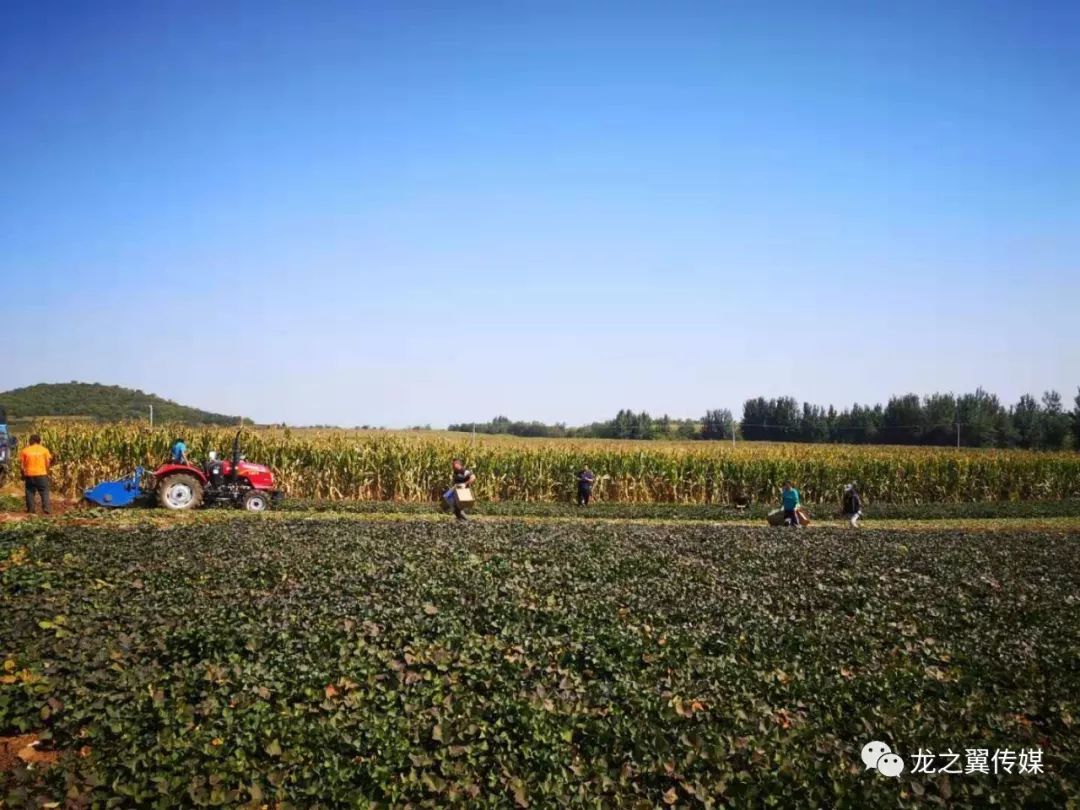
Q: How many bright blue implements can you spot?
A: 1